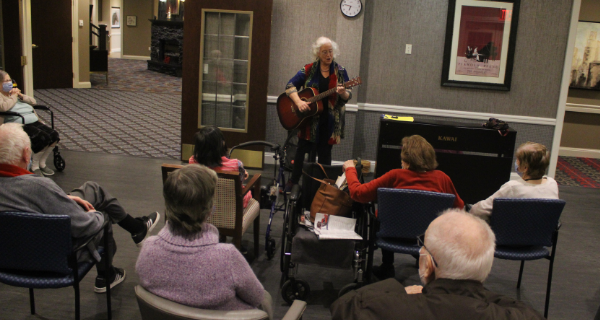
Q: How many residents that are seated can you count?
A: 7